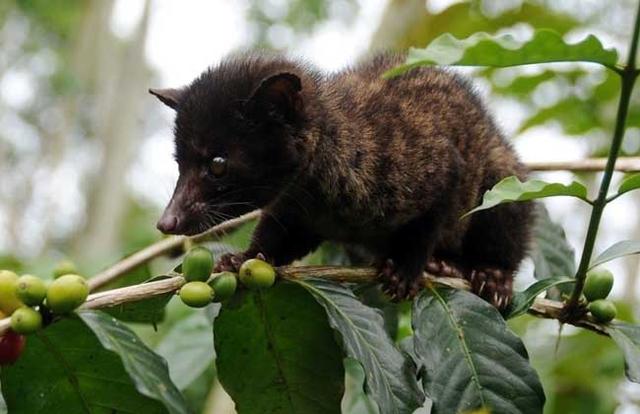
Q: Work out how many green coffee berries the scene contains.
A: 11